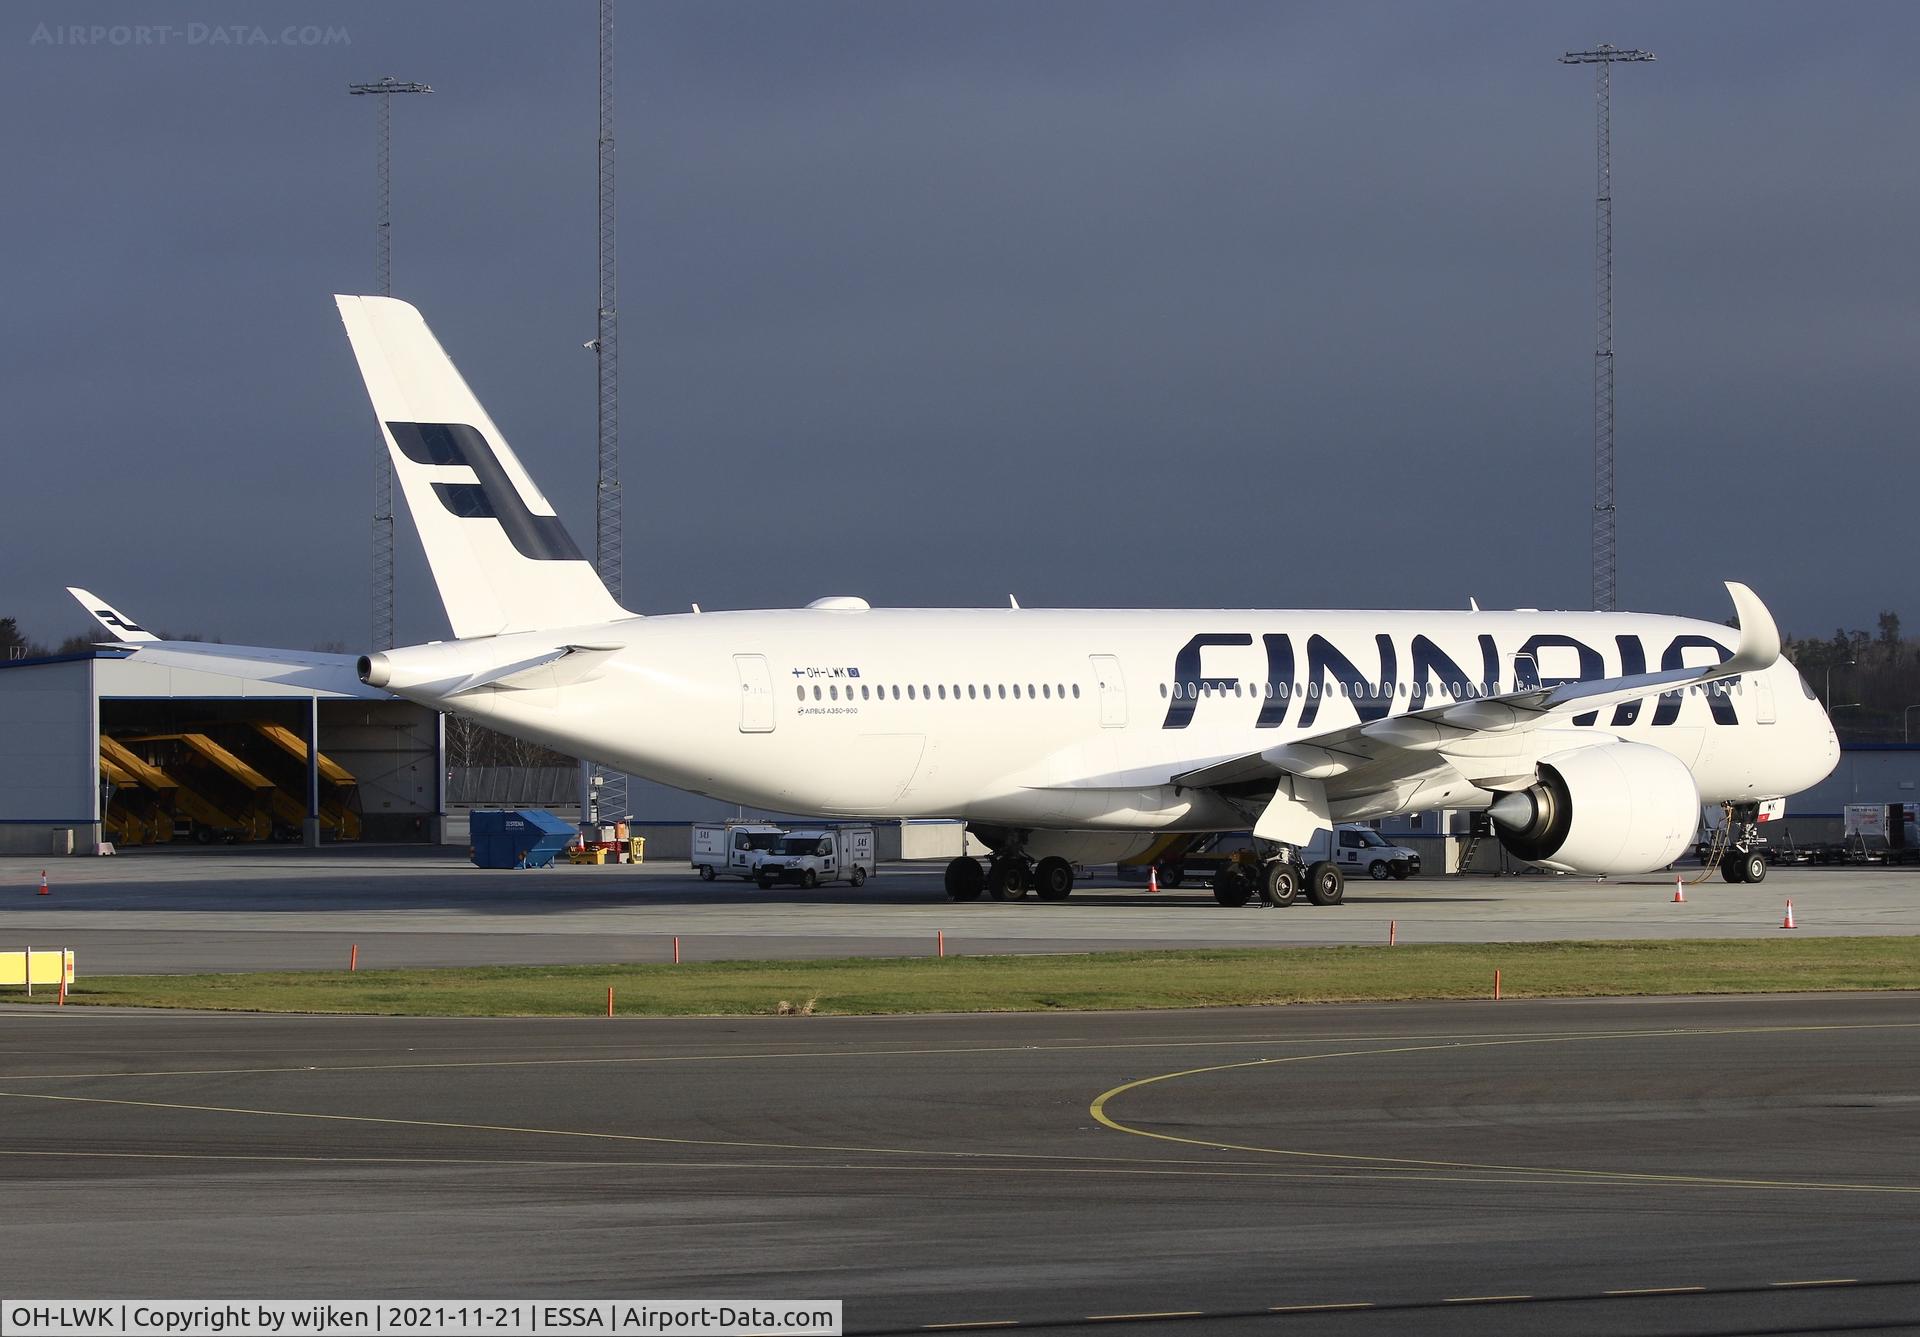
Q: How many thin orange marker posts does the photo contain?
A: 7